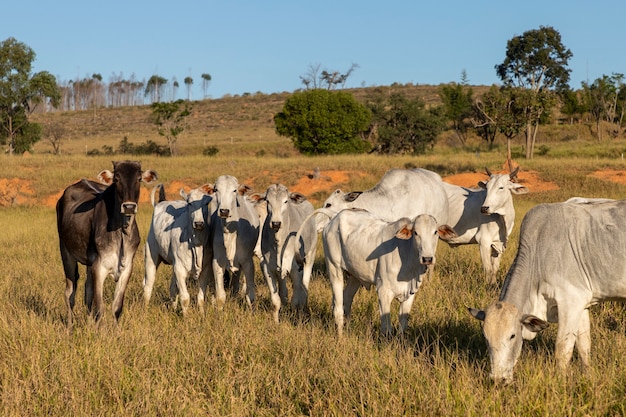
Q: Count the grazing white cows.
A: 1